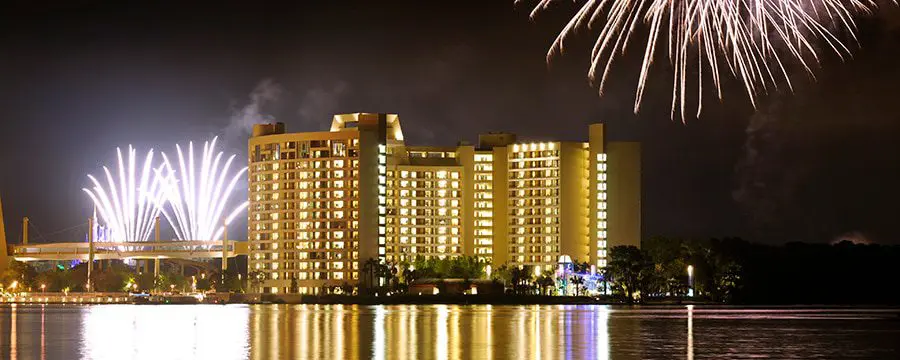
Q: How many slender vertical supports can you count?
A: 4